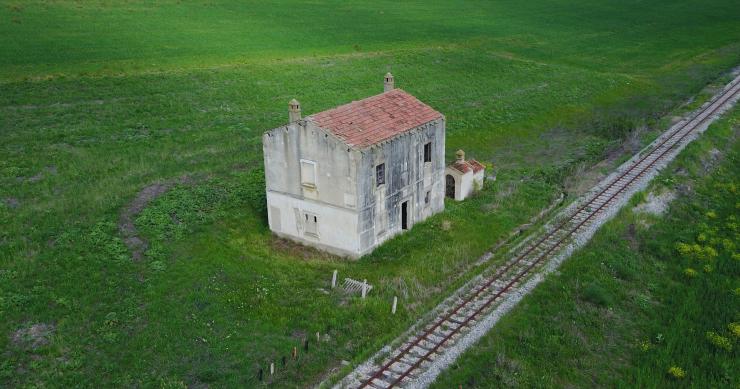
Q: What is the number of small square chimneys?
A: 3